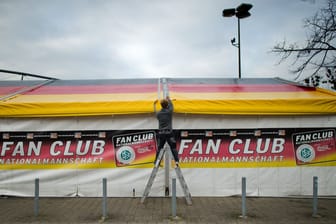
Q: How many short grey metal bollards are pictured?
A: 5